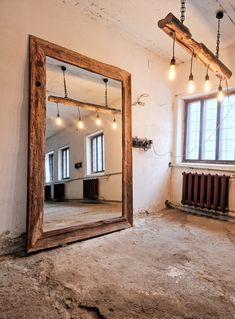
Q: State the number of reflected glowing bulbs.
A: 4